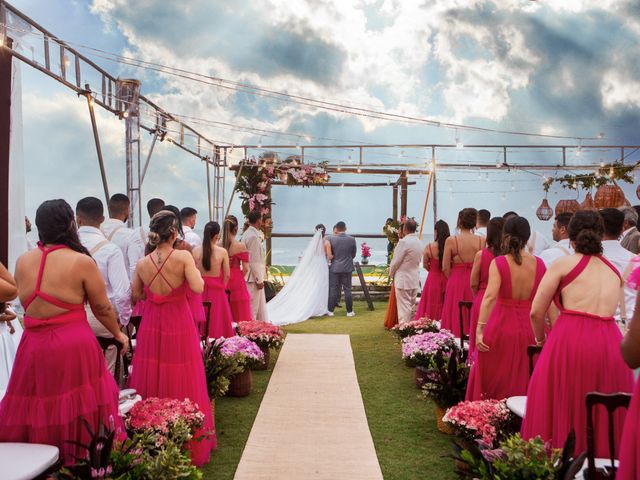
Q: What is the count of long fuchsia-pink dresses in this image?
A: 11